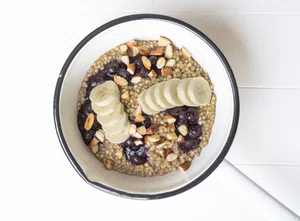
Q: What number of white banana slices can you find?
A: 11